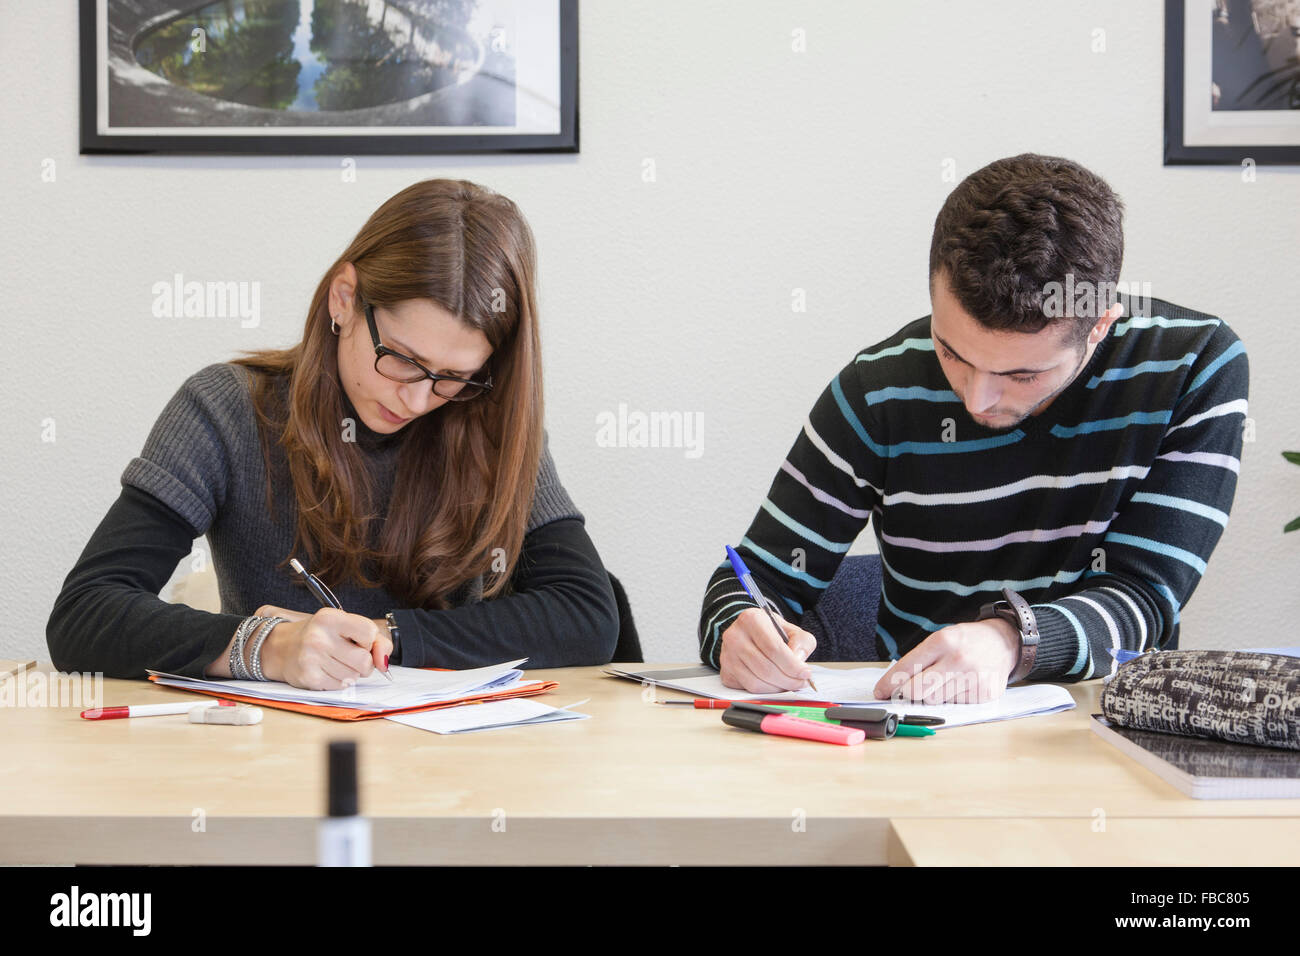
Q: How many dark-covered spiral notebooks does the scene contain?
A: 1